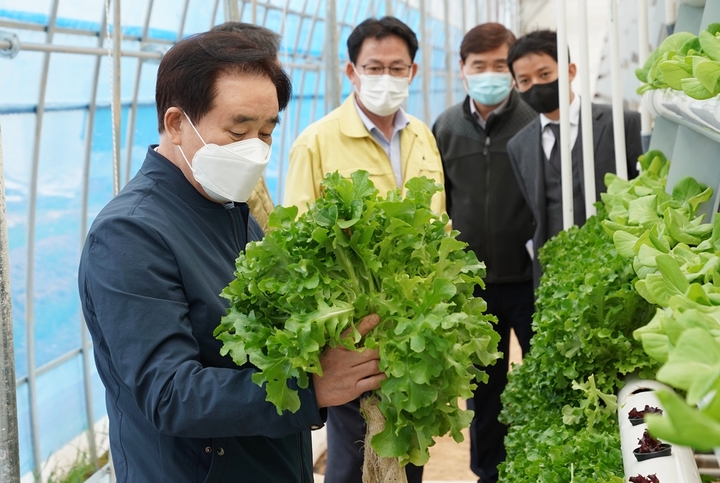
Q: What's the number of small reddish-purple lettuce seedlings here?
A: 3